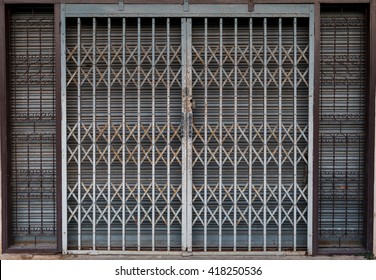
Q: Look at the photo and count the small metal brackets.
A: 3